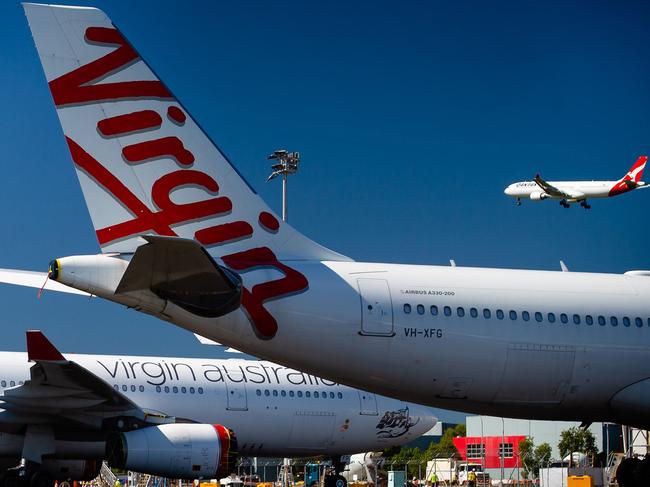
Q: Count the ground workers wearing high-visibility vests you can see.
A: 2